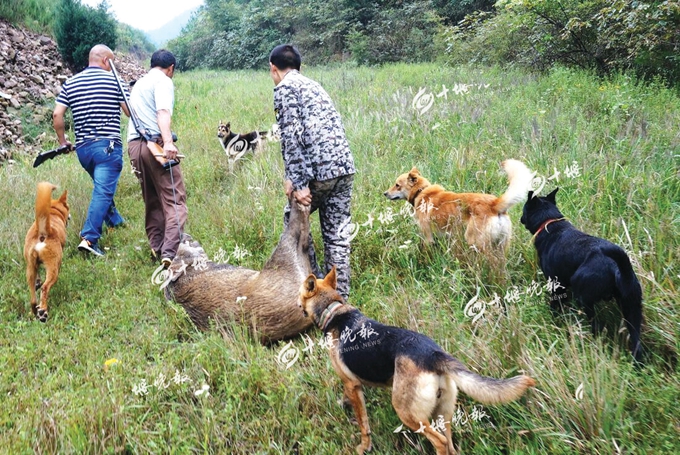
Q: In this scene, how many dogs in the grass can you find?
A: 5